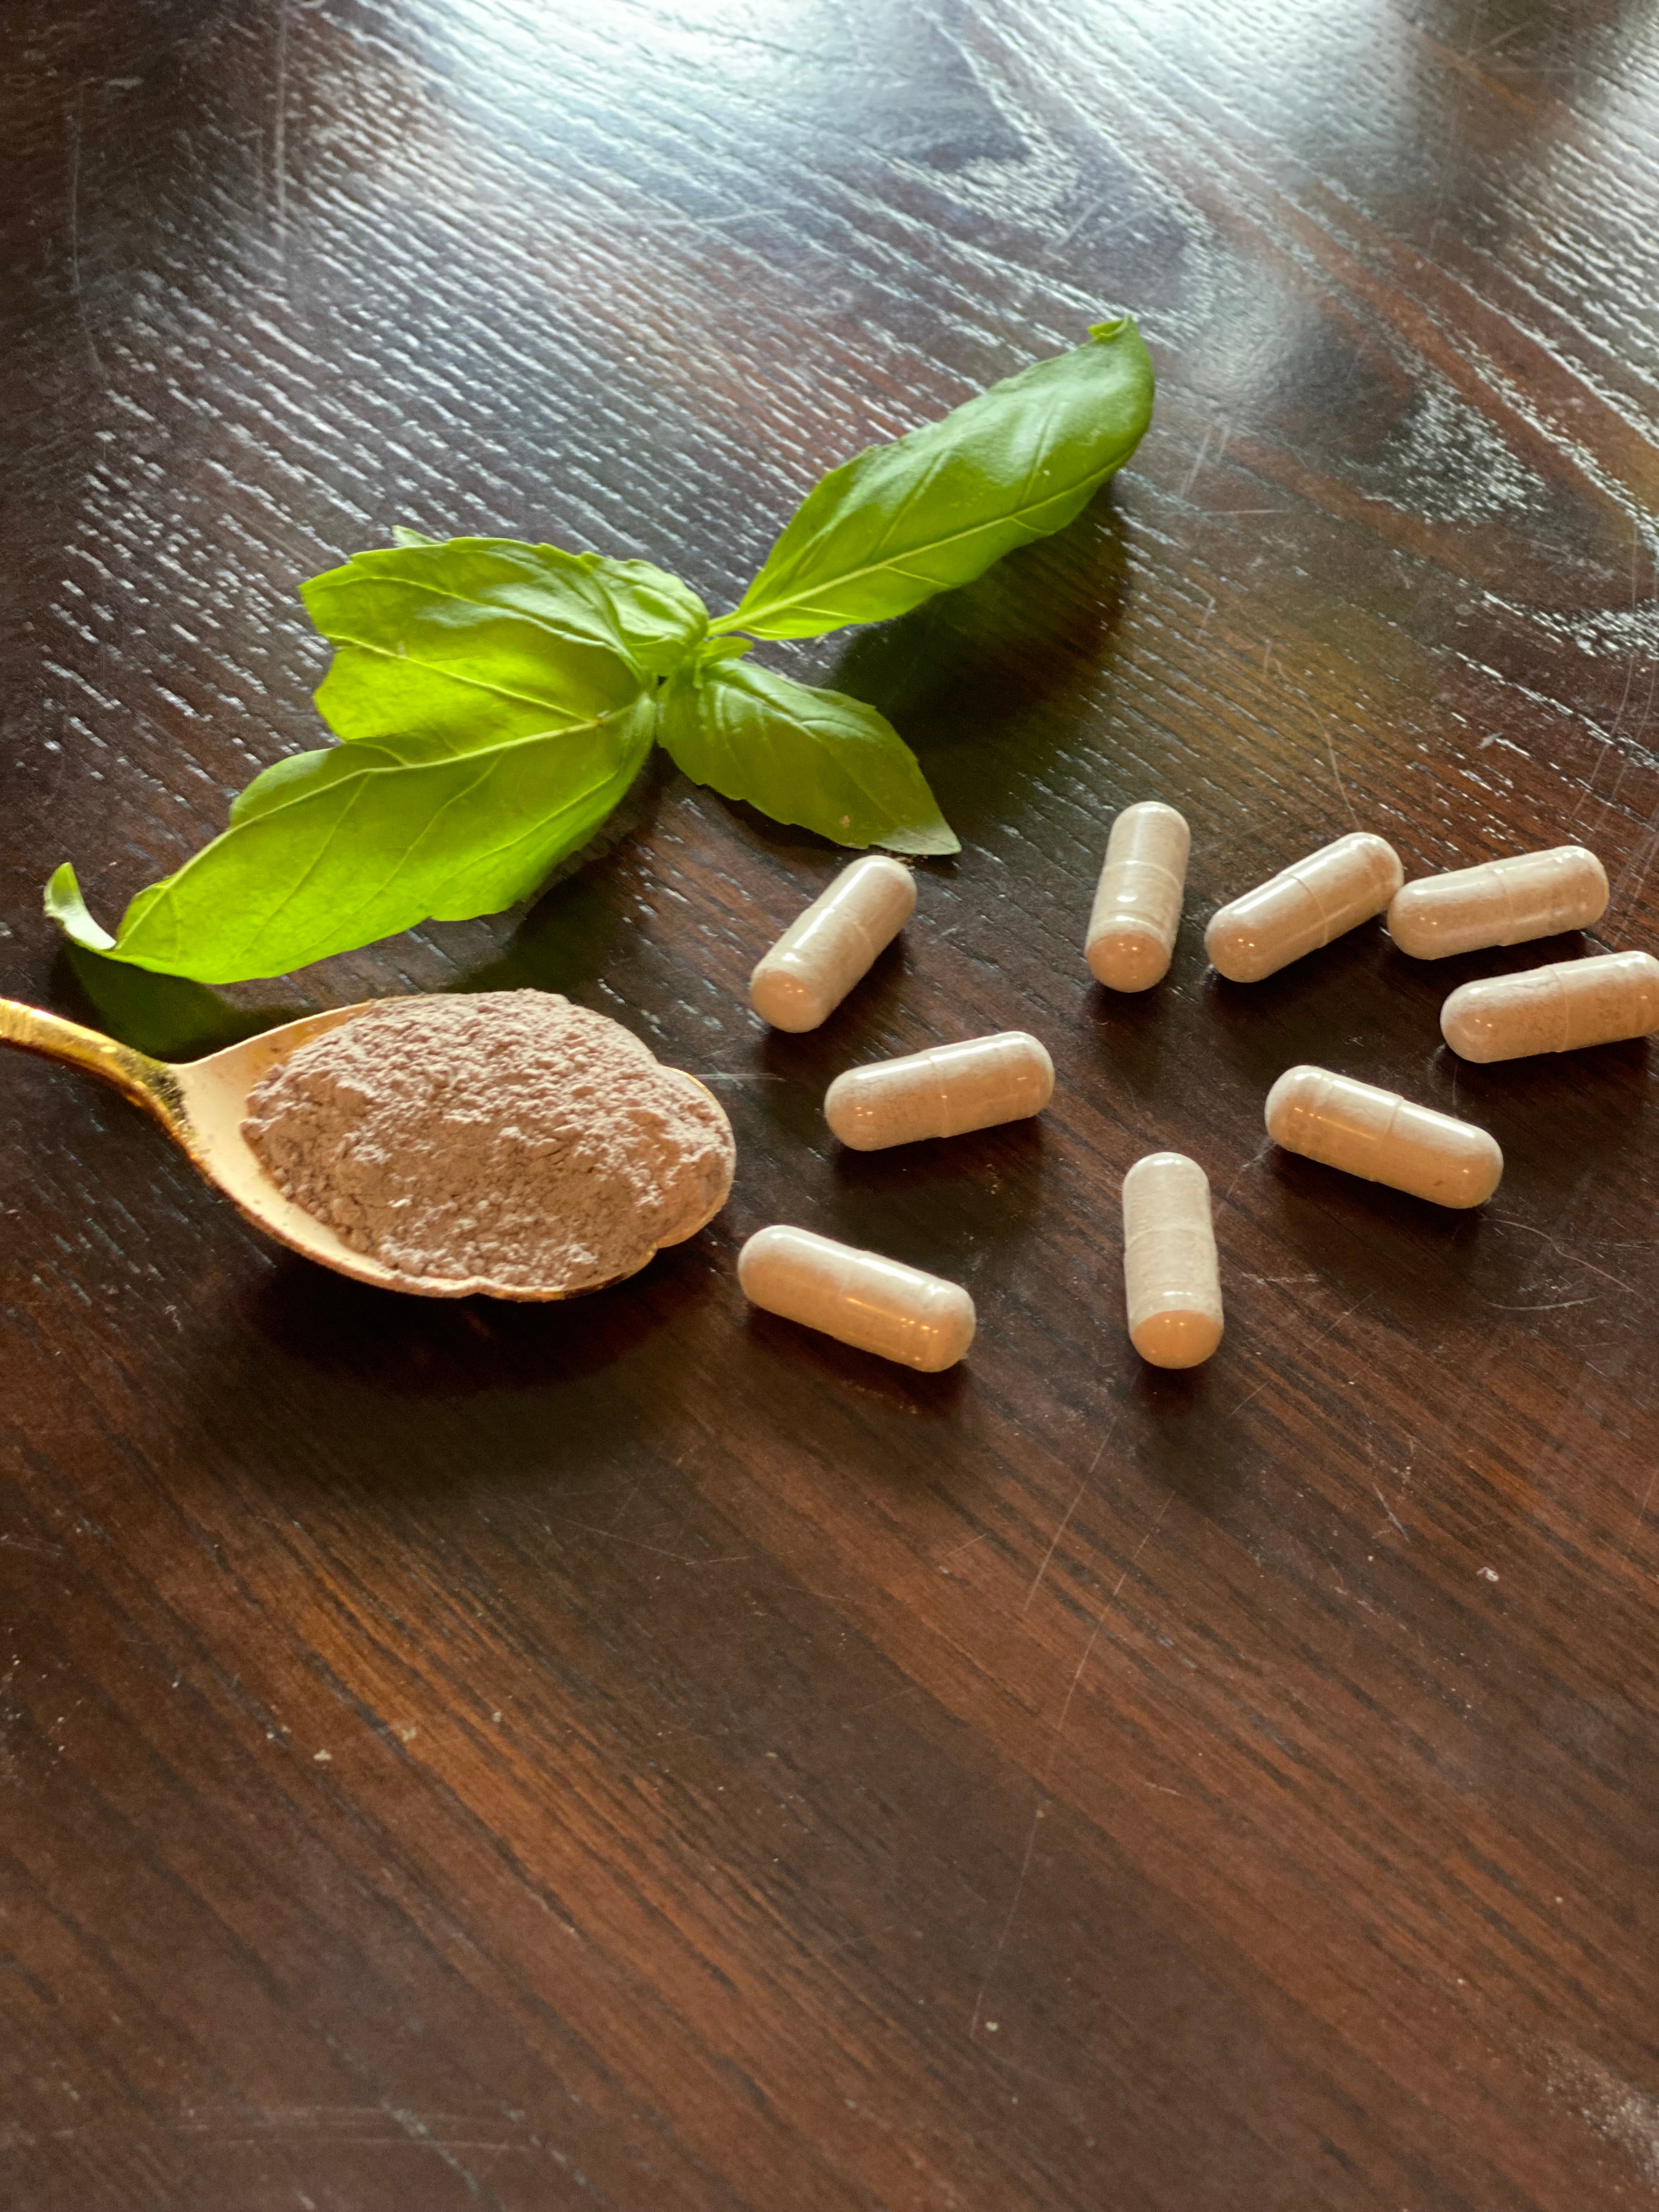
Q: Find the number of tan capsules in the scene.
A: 9